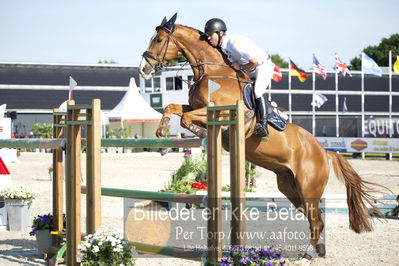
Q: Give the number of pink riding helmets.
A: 0